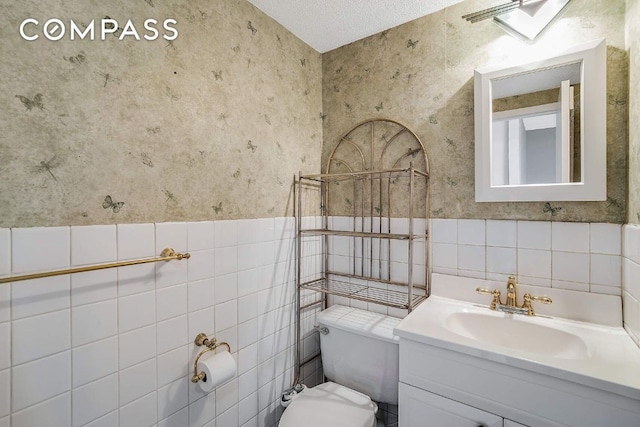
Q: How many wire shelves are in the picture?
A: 3